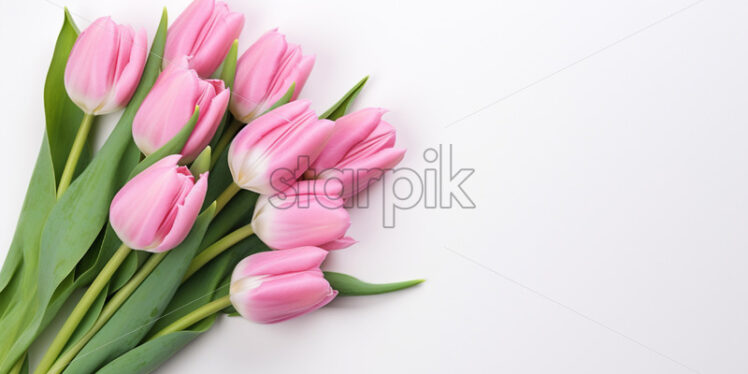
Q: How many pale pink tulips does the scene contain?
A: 9